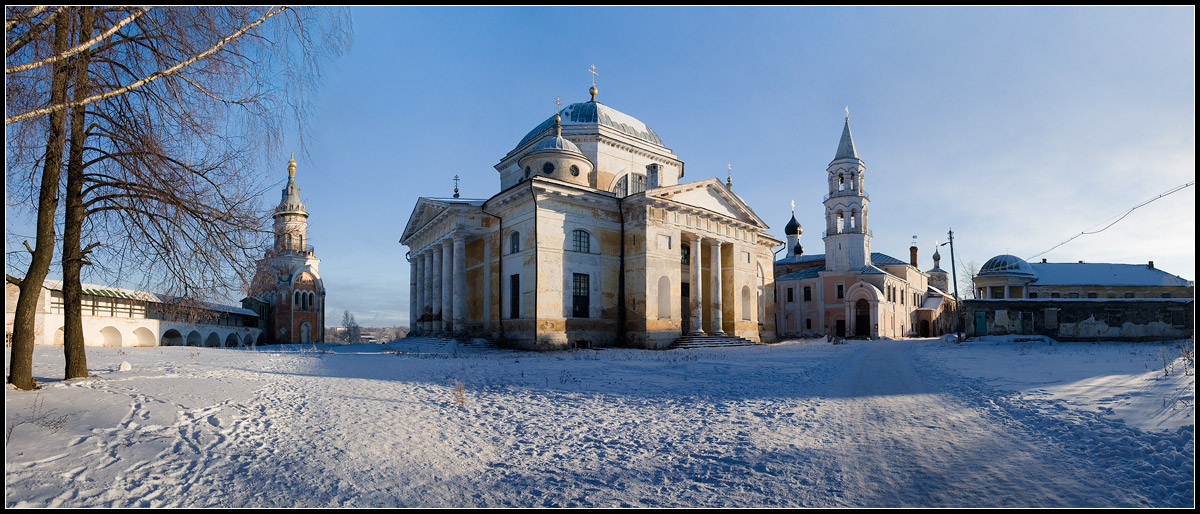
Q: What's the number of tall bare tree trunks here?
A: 2